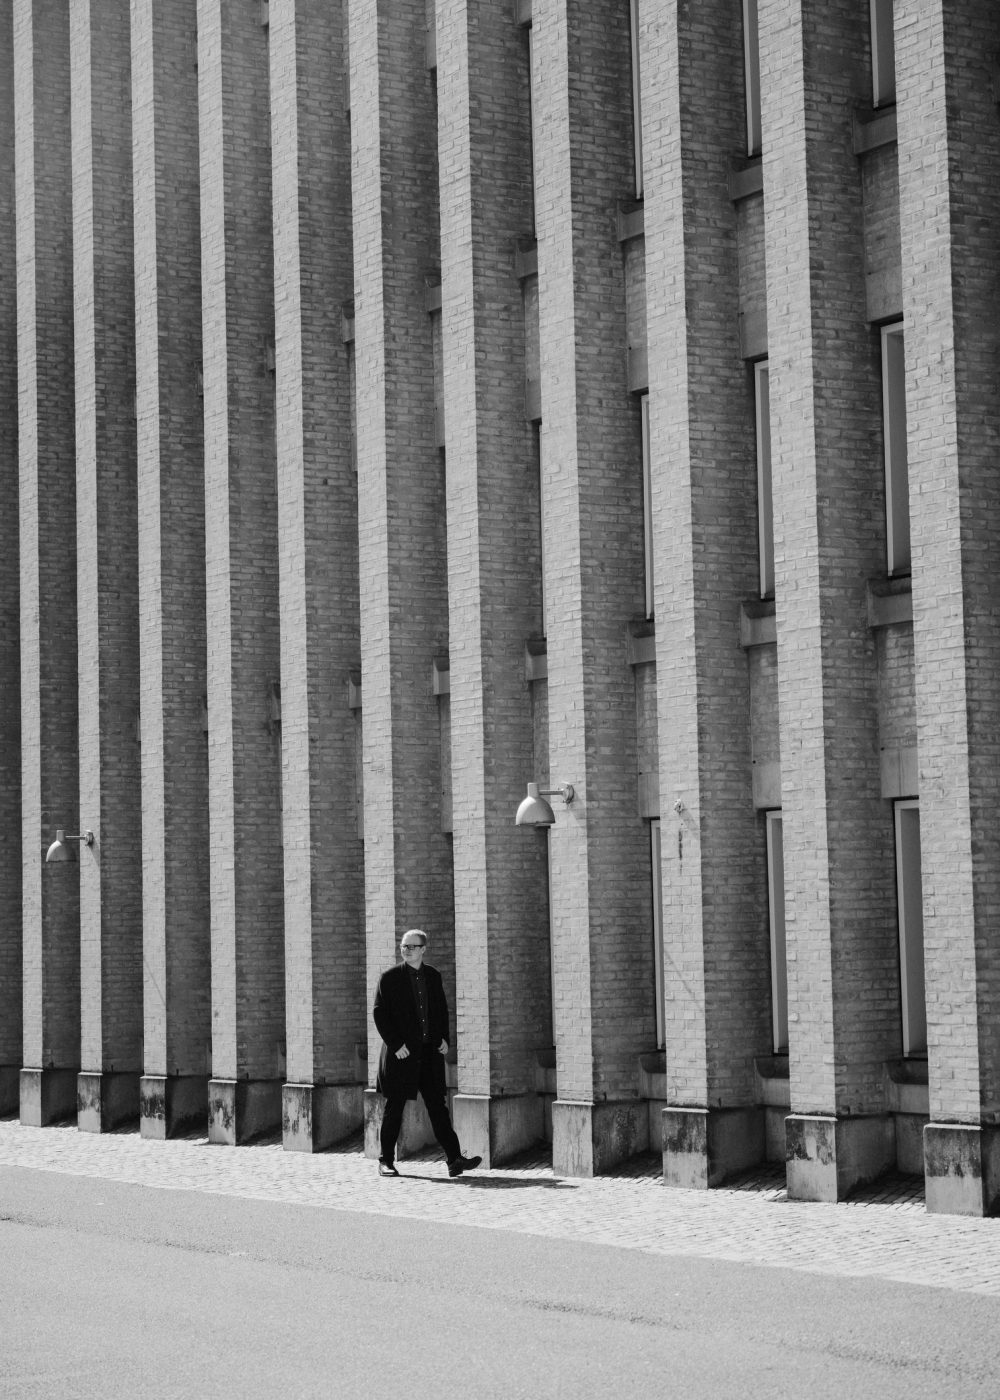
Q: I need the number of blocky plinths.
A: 11